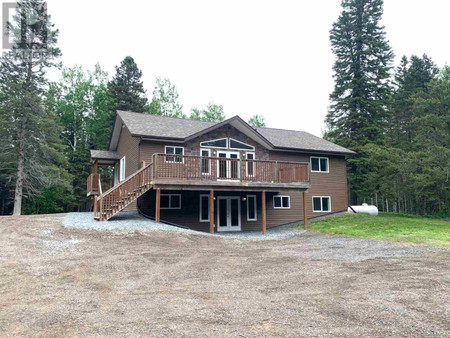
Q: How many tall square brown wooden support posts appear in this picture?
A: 4